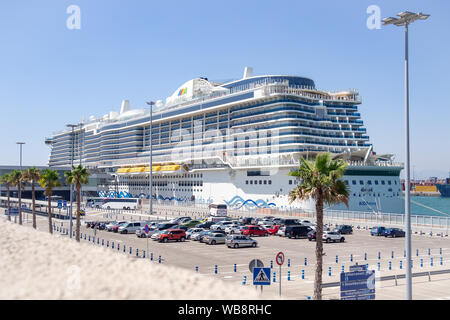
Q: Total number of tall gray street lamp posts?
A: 5